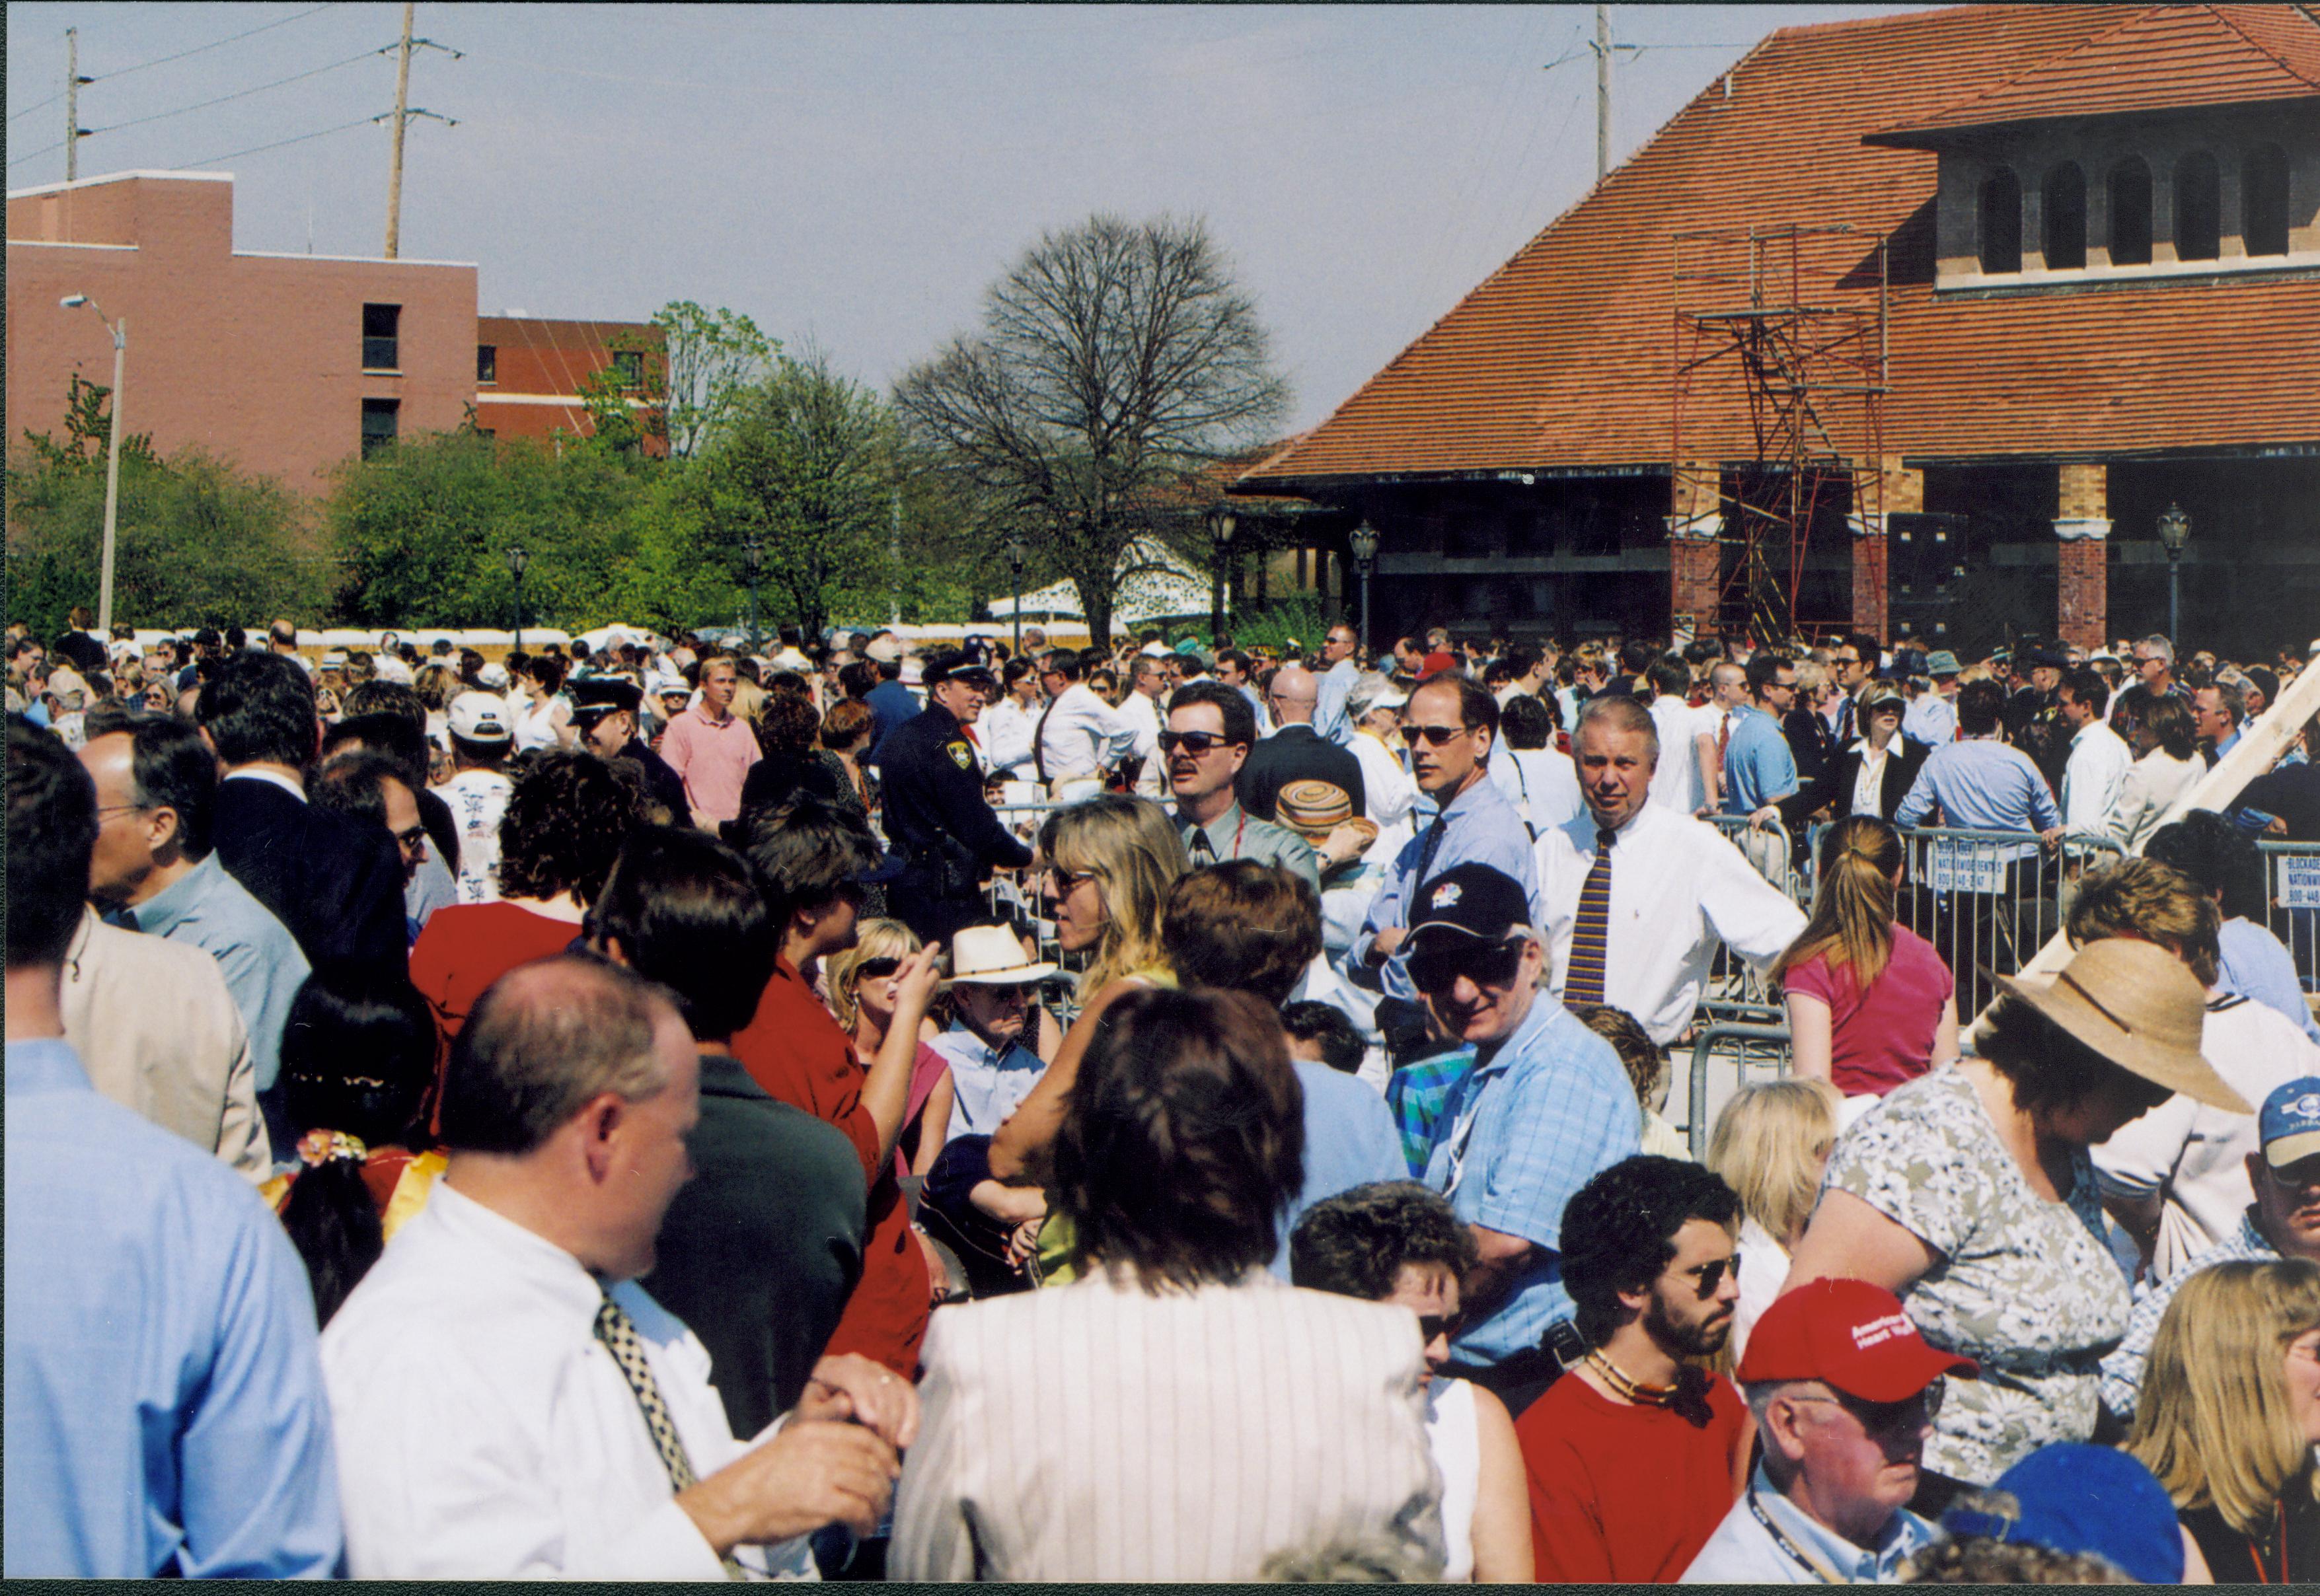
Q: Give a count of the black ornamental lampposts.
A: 6